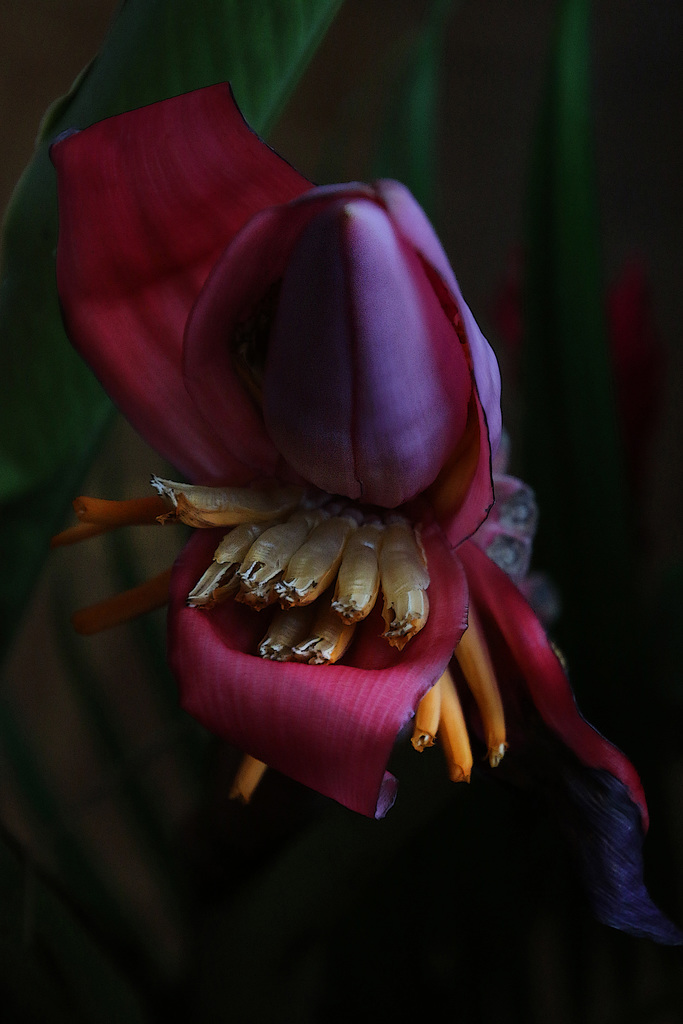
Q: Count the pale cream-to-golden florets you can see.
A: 8